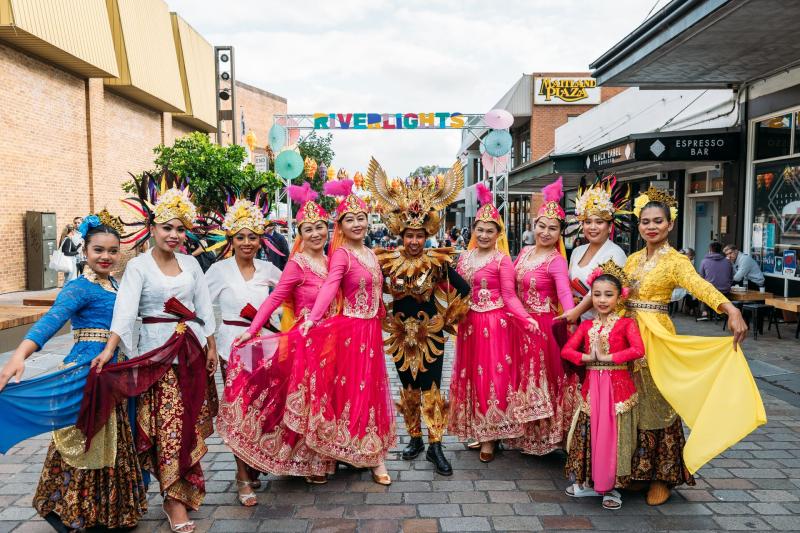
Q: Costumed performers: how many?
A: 11